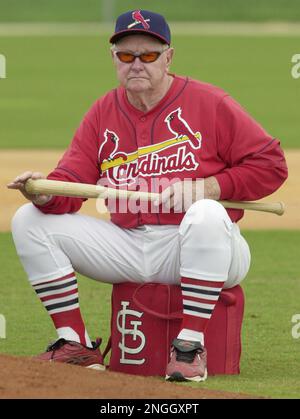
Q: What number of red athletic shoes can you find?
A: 2